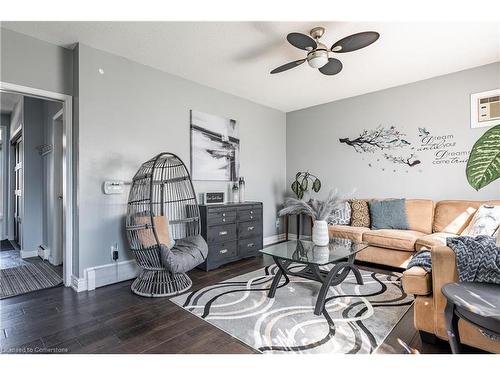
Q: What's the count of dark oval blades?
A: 4